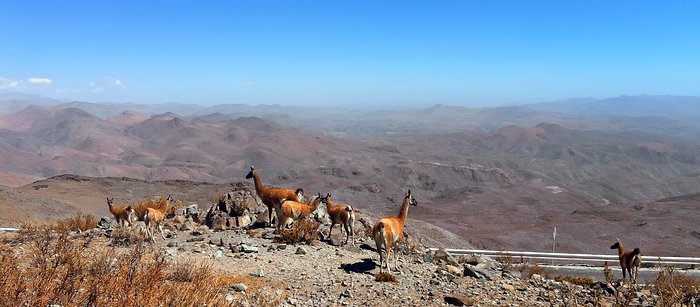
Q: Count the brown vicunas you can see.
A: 7